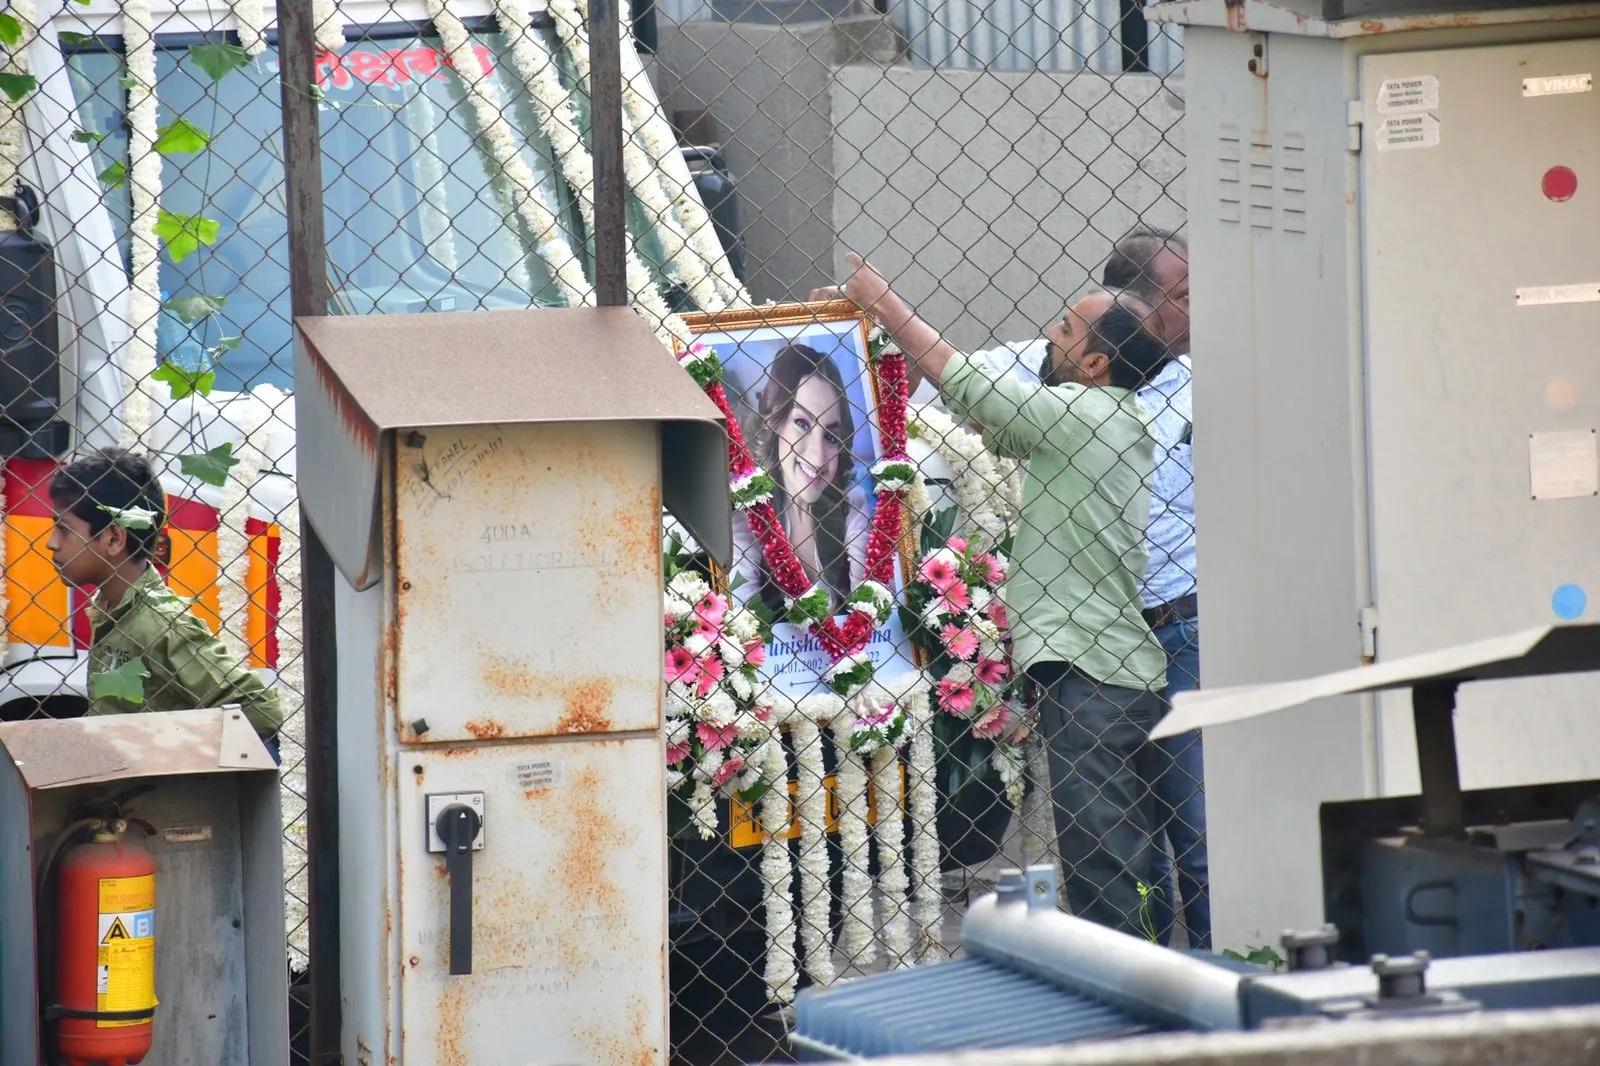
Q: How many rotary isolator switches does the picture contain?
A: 1